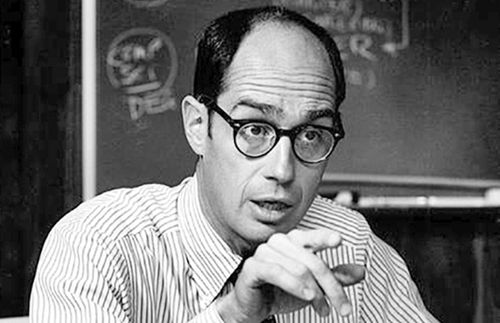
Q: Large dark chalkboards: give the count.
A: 1